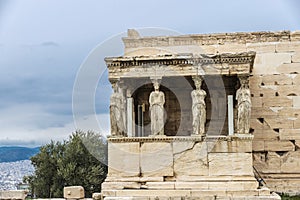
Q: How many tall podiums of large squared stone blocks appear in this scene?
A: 1